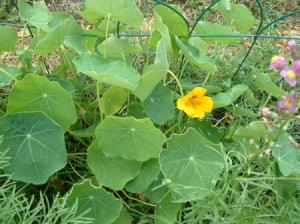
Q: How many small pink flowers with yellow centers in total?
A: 3